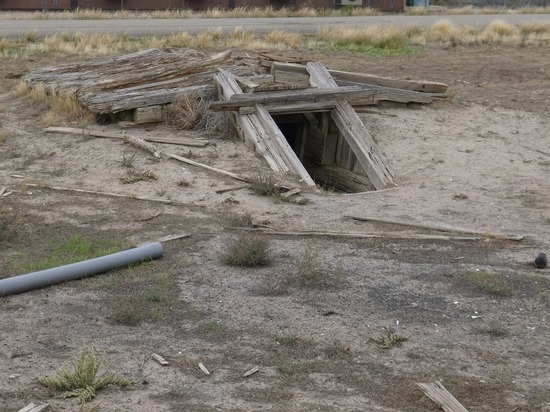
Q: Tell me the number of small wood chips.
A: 3